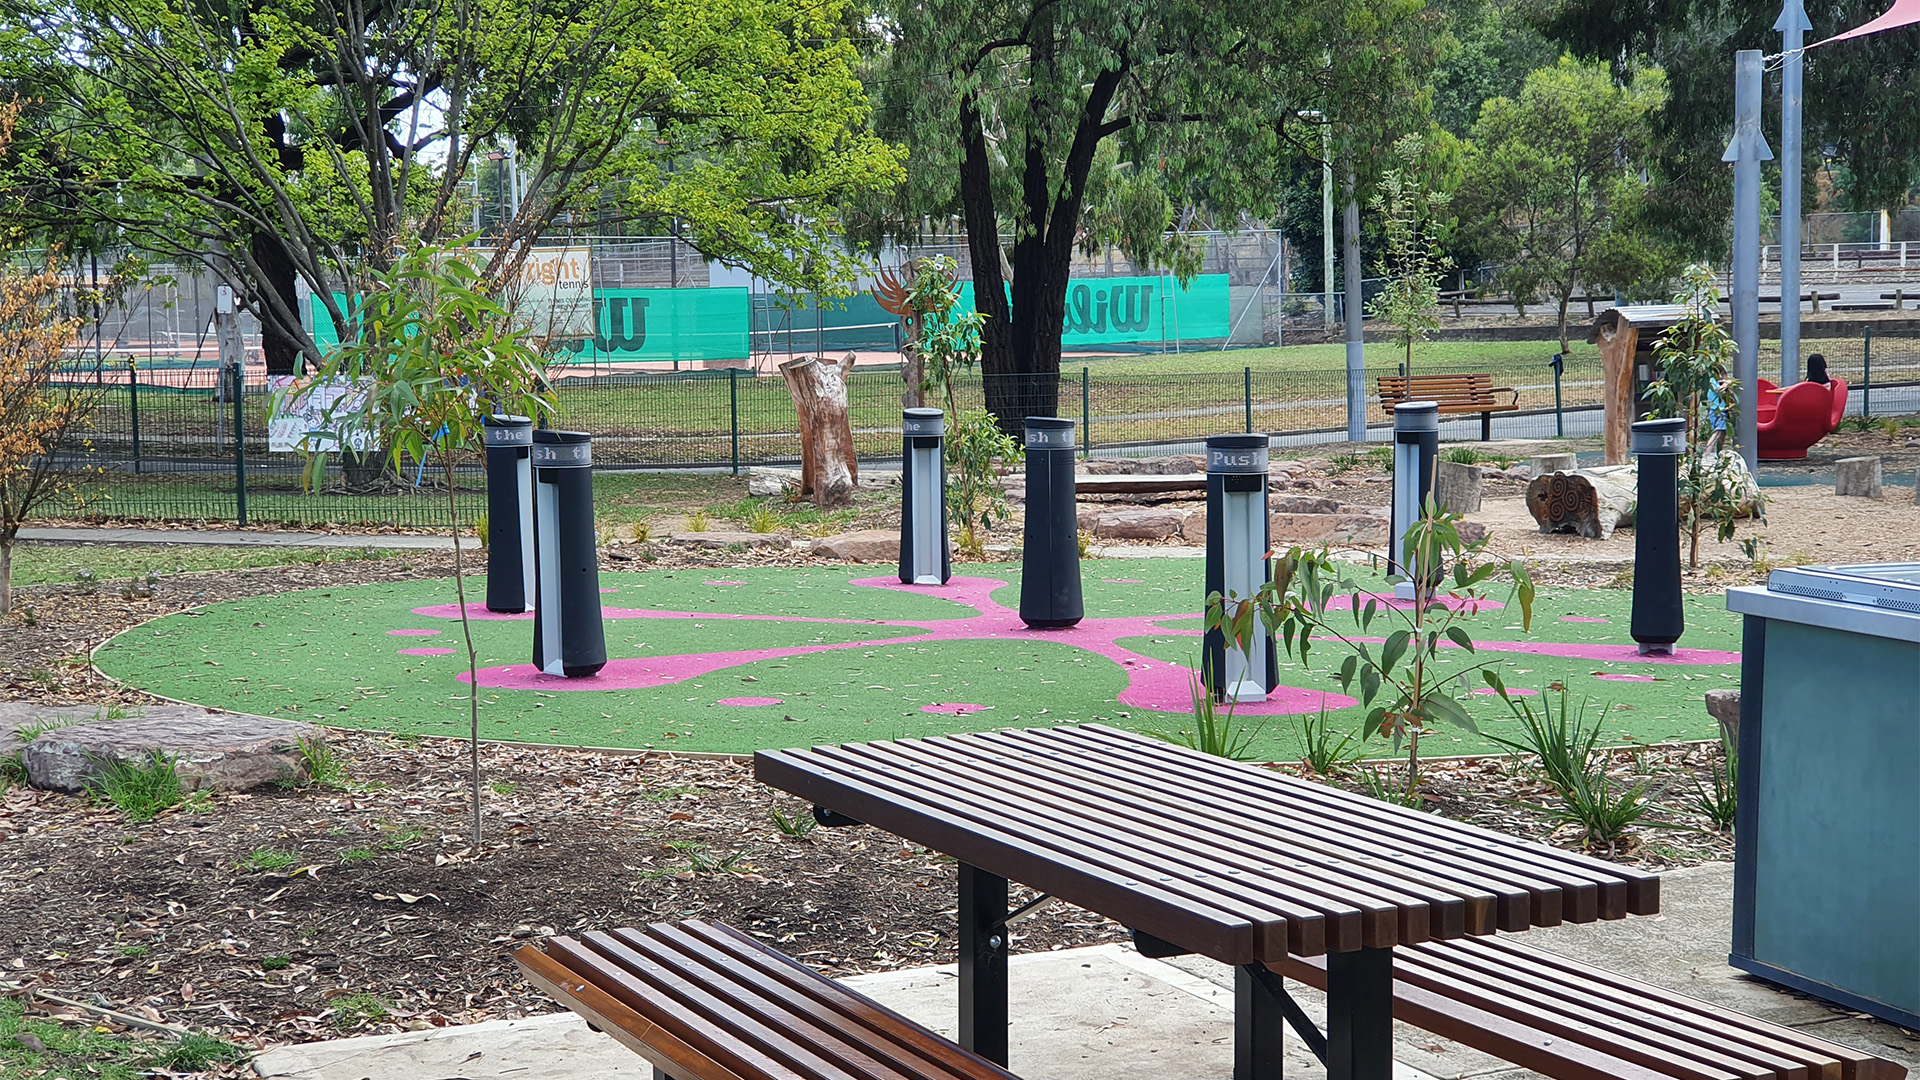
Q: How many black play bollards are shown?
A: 7